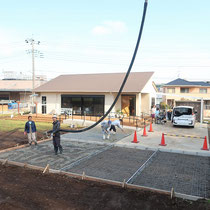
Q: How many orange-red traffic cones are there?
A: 5